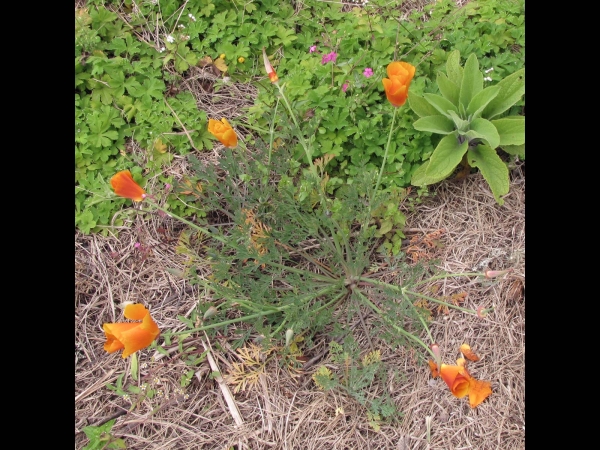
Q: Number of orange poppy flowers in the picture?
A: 5